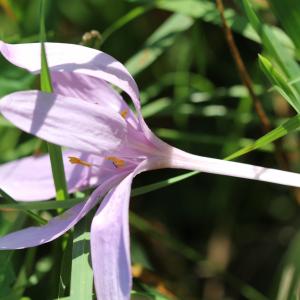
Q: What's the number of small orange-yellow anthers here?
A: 3